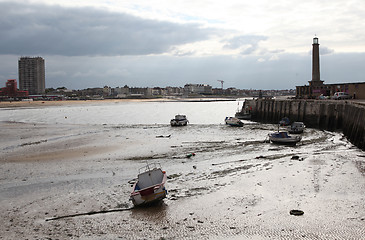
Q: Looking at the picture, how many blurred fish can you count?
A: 0